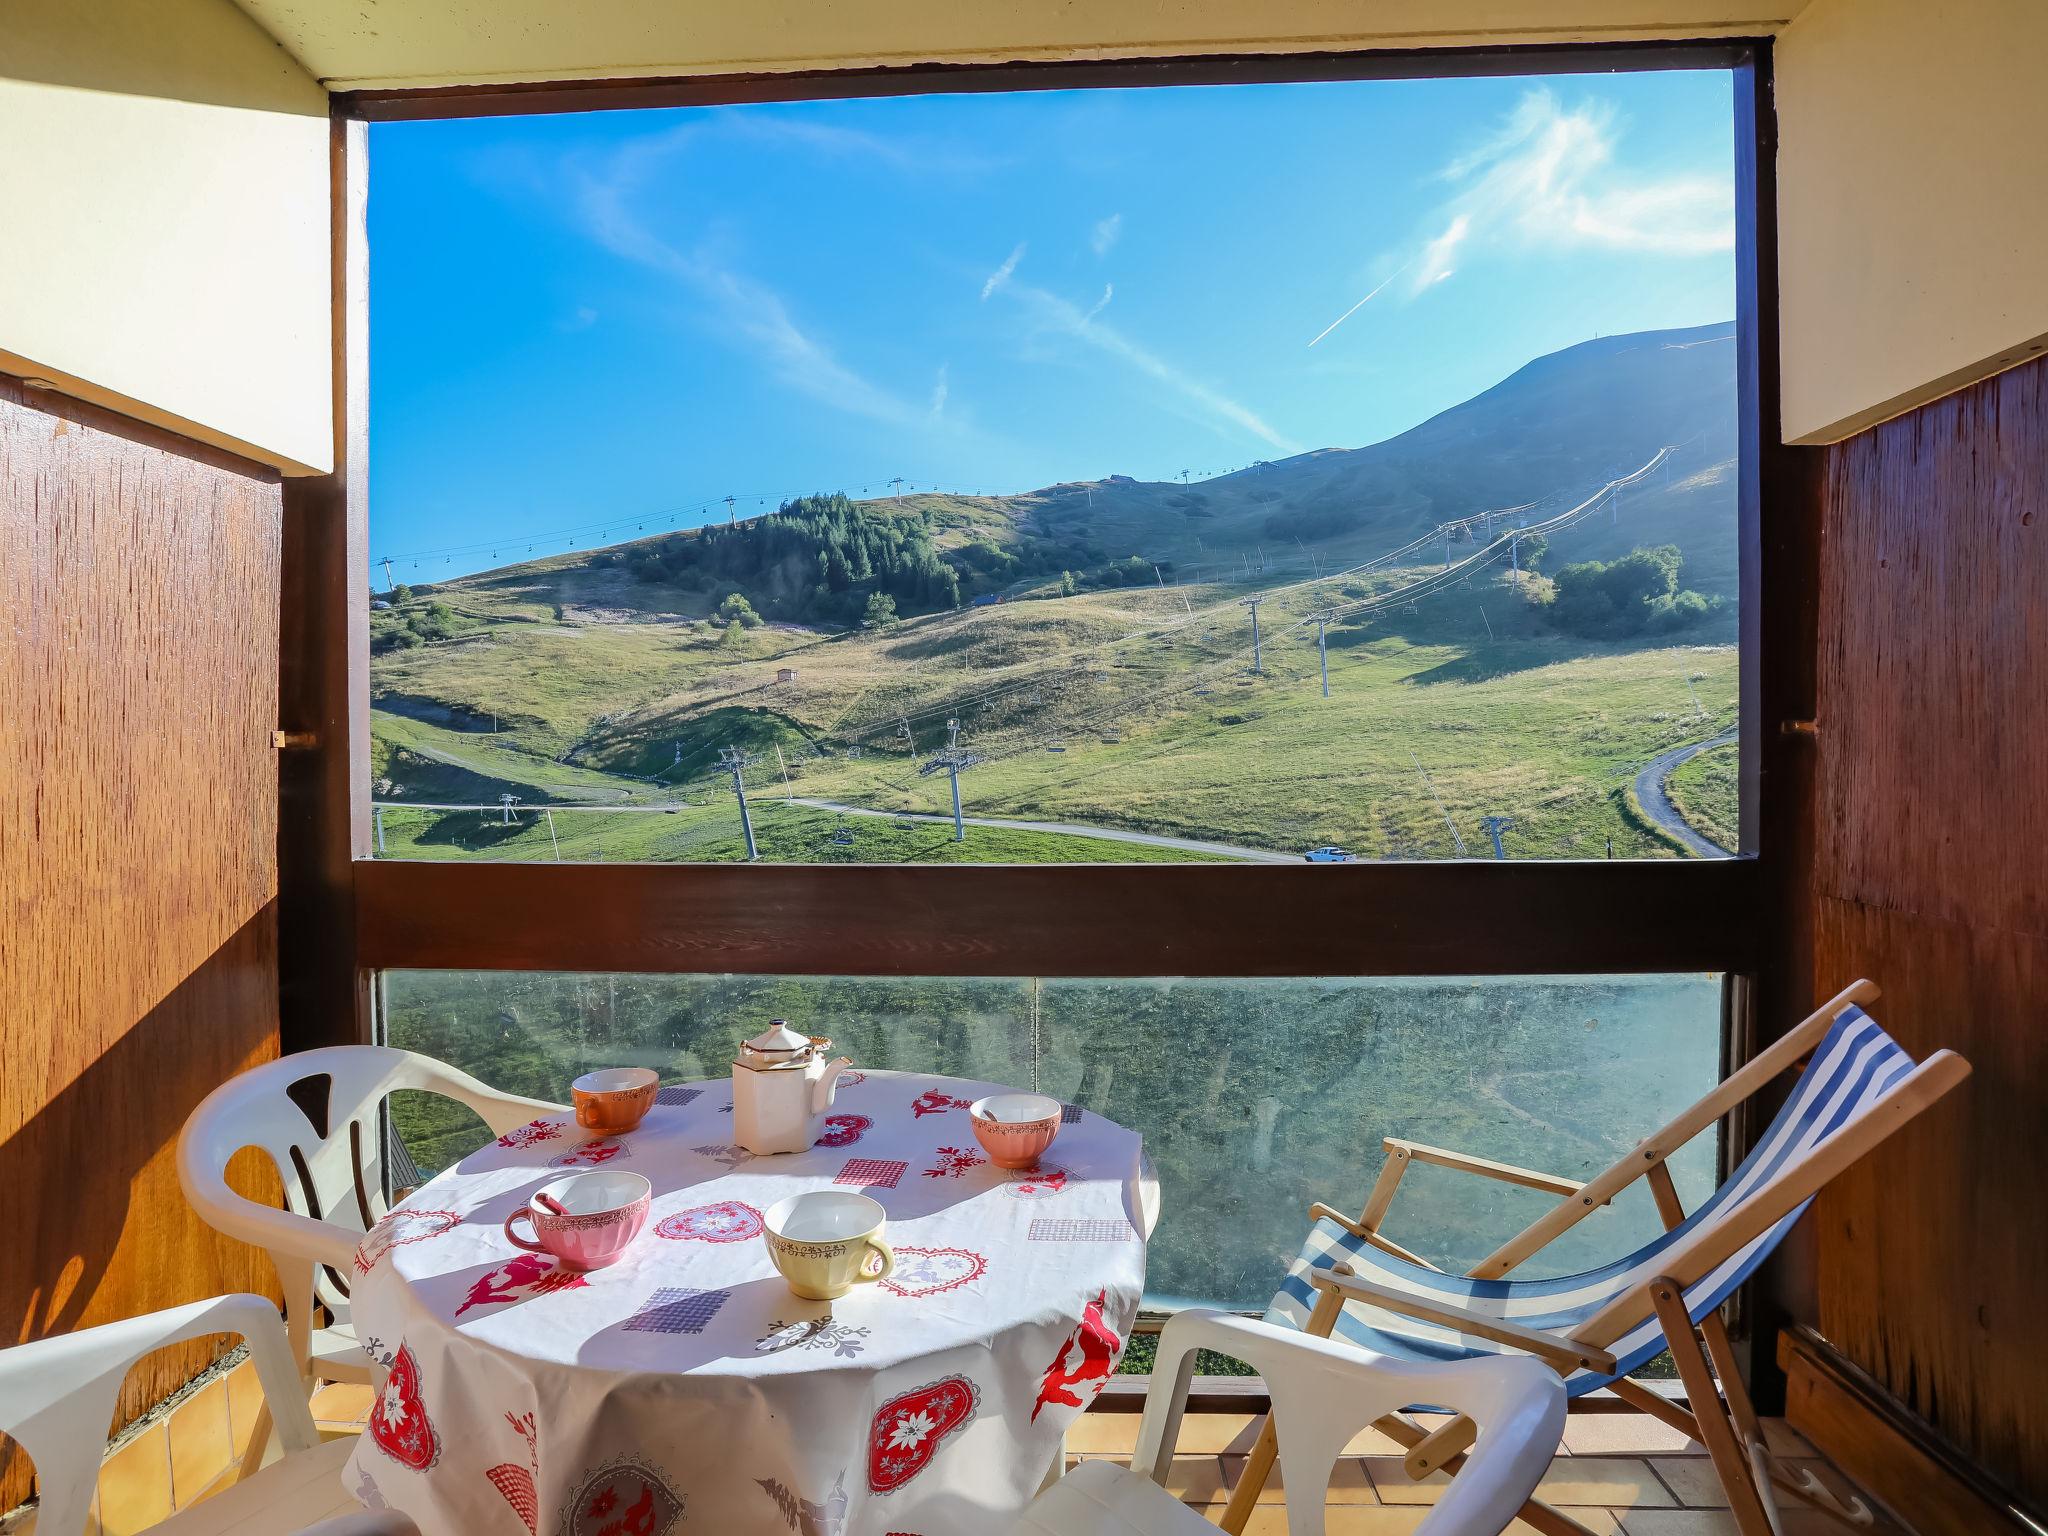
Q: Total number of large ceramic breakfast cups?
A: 4